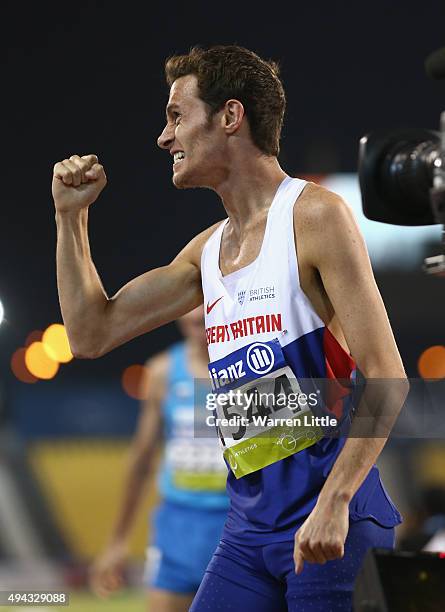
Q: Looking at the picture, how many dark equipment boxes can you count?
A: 1